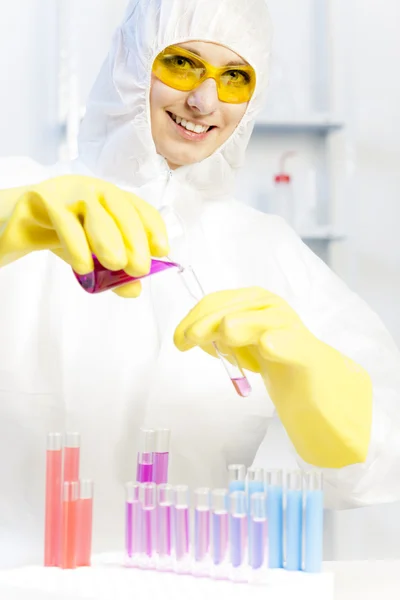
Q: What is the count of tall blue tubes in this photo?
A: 5